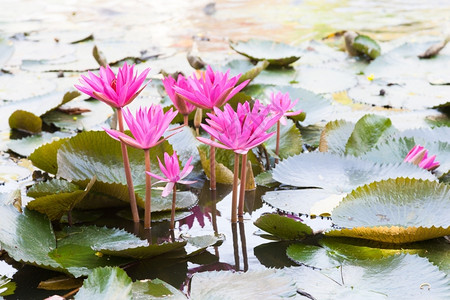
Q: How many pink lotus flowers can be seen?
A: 8